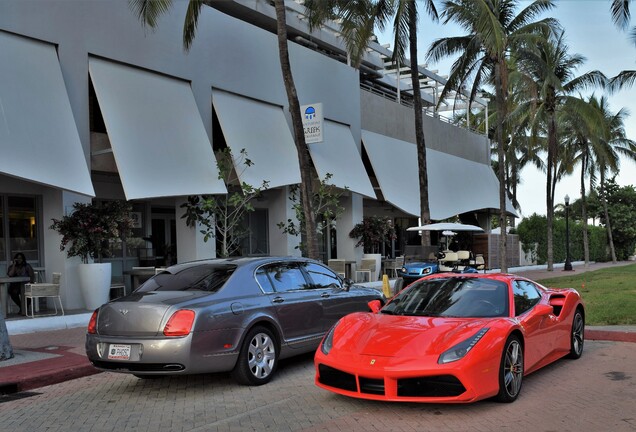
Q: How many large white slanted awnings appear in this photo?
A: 5